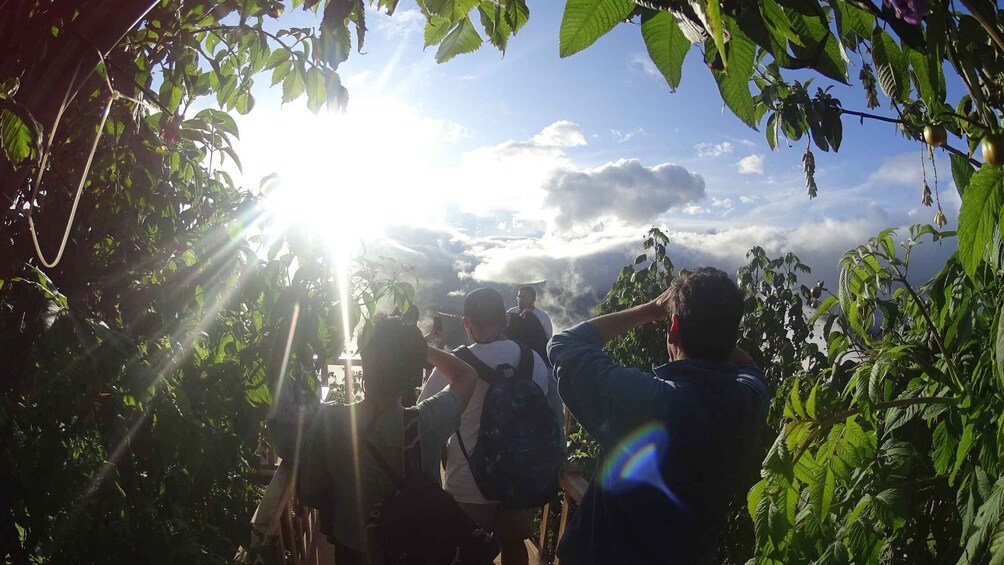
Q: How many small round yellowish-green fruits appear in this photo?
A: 2